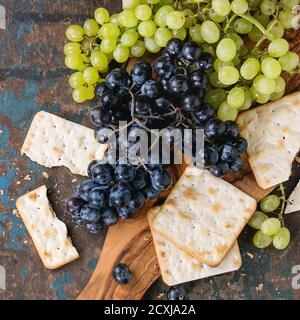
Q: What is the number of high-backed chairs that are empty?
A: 0